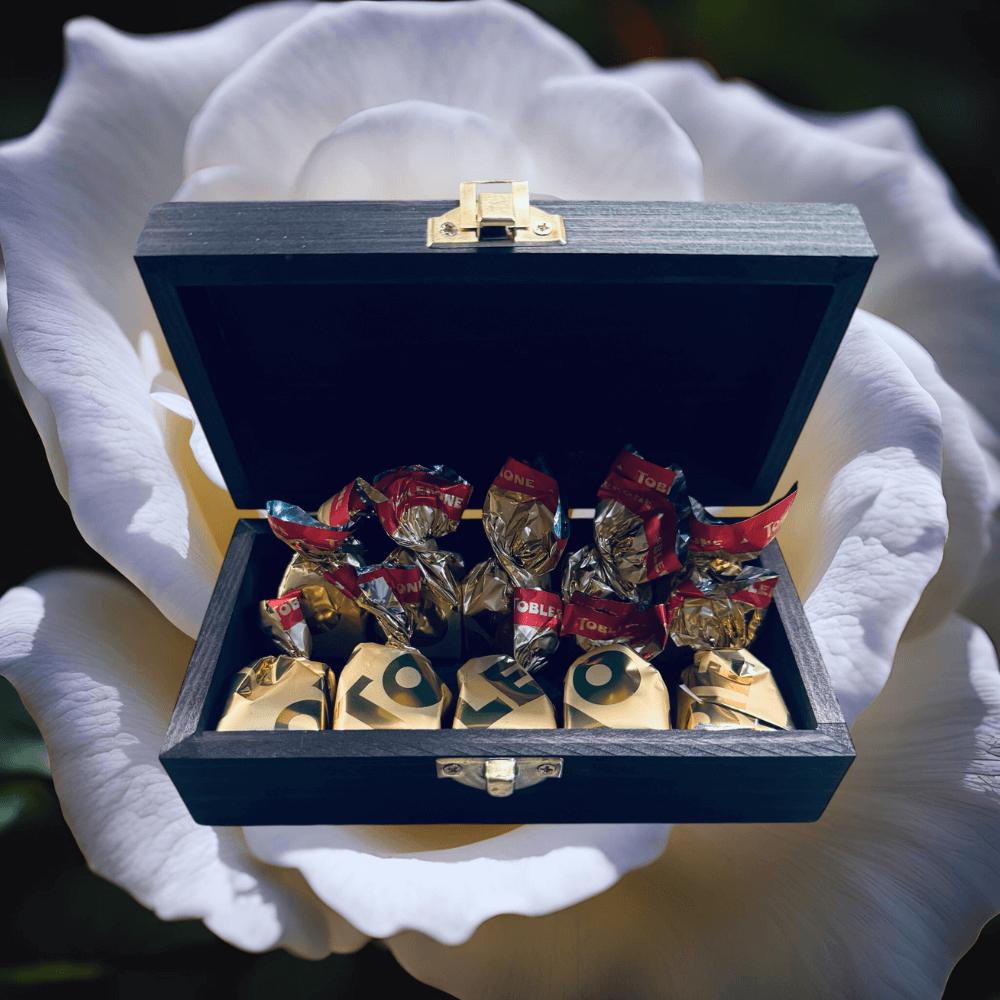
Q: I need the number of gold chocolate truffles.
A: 10